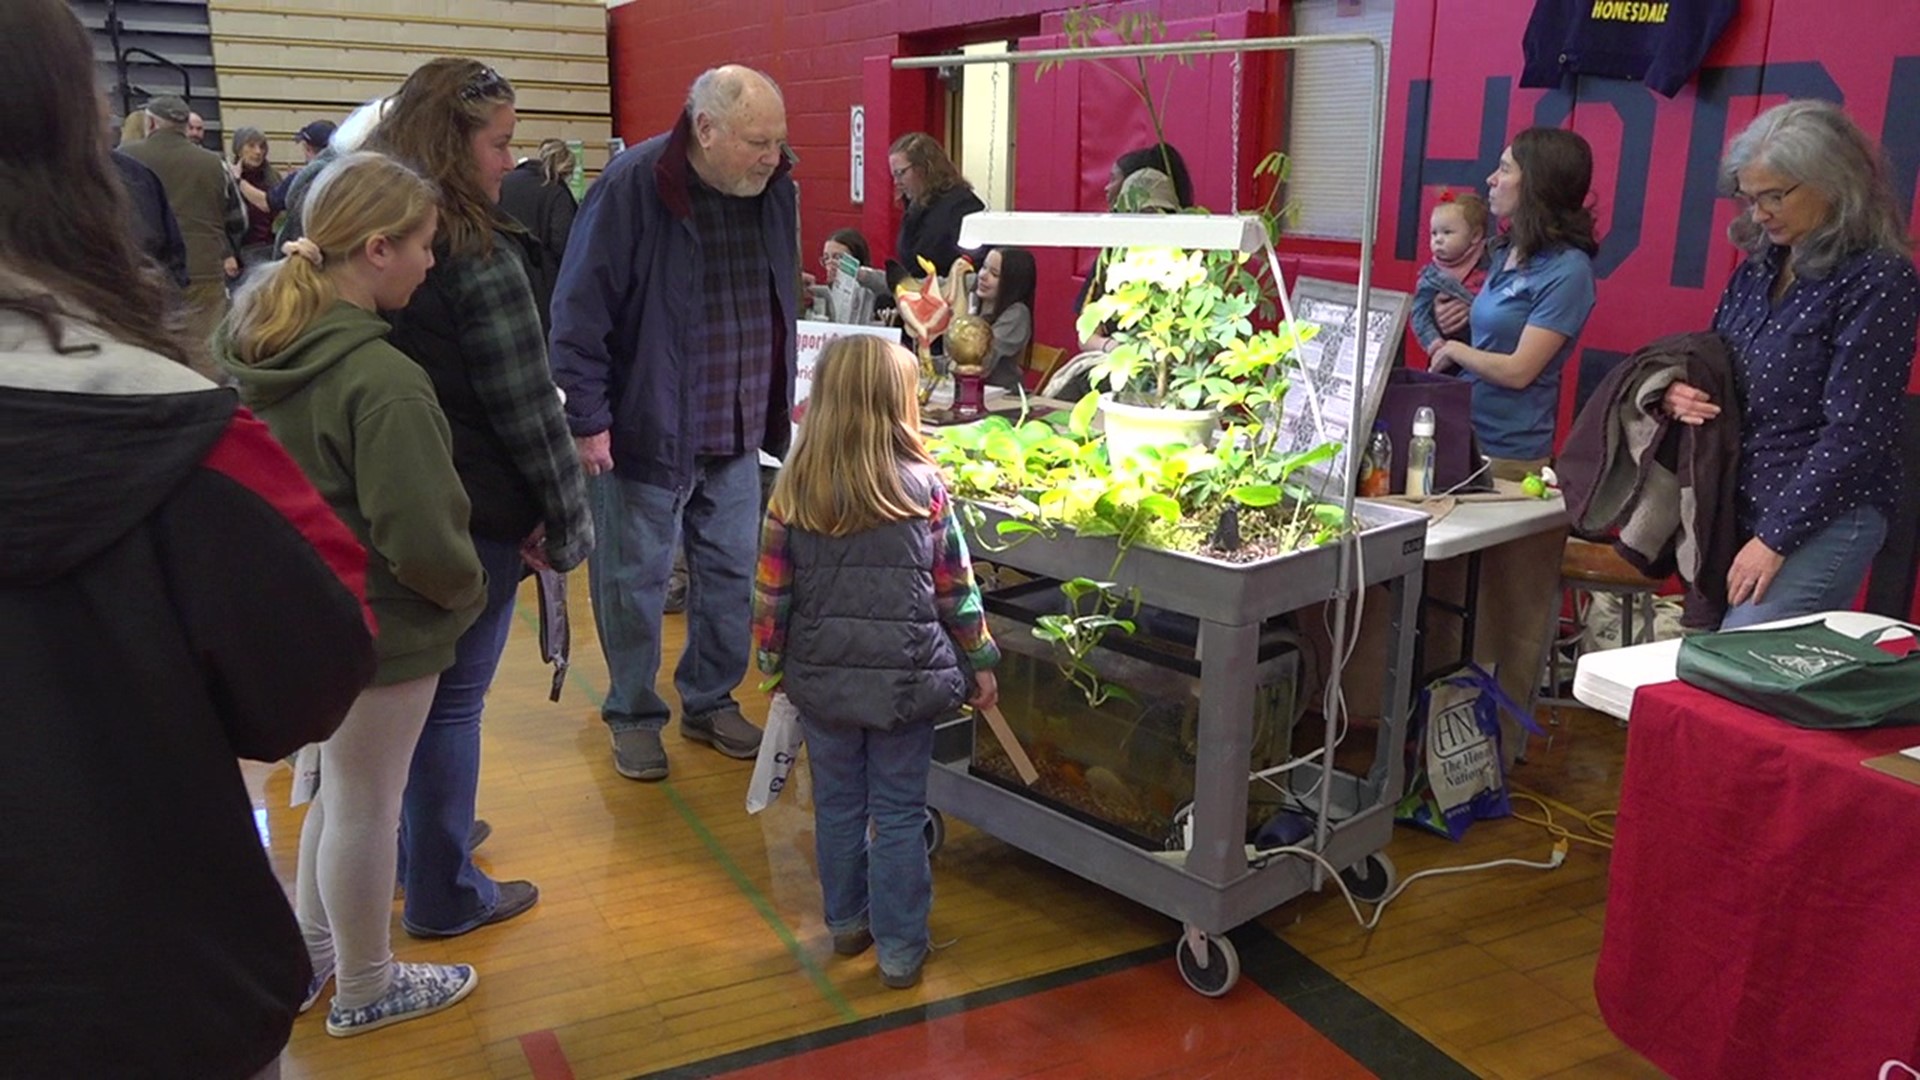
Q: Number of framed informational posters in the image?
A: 1